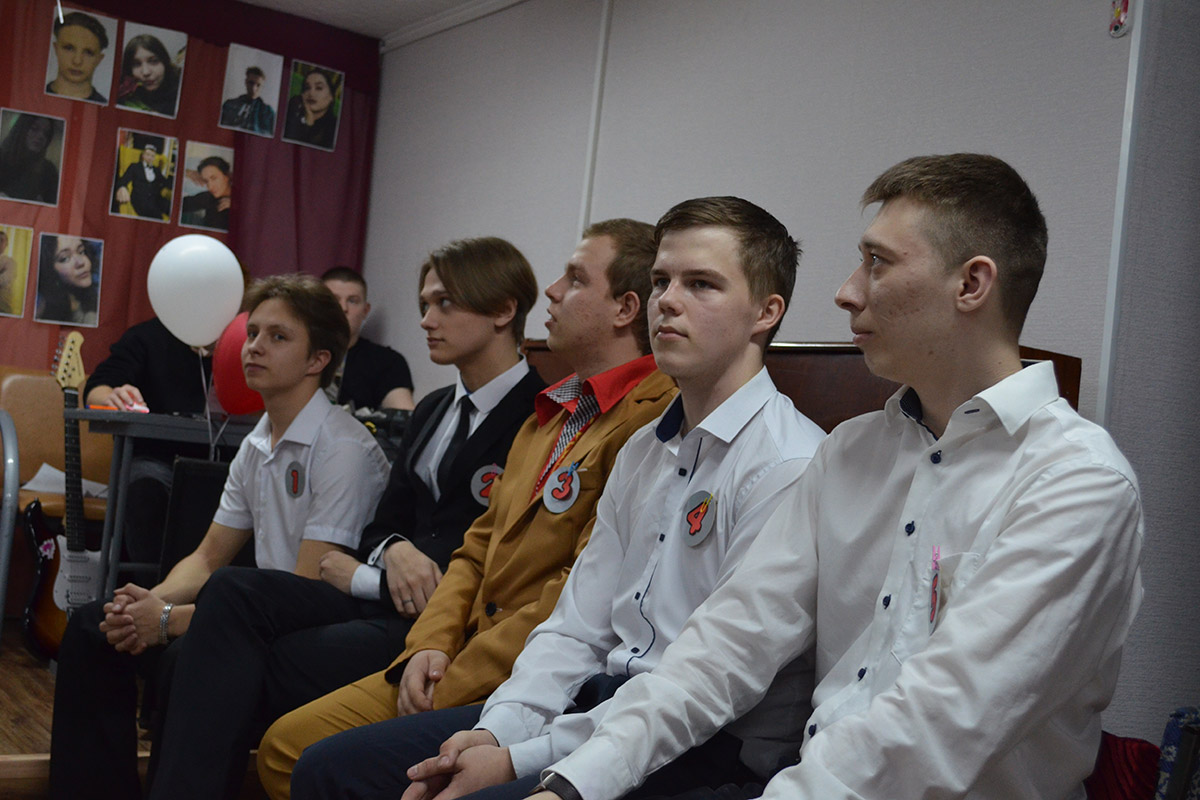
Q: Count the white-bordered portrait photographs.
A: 9